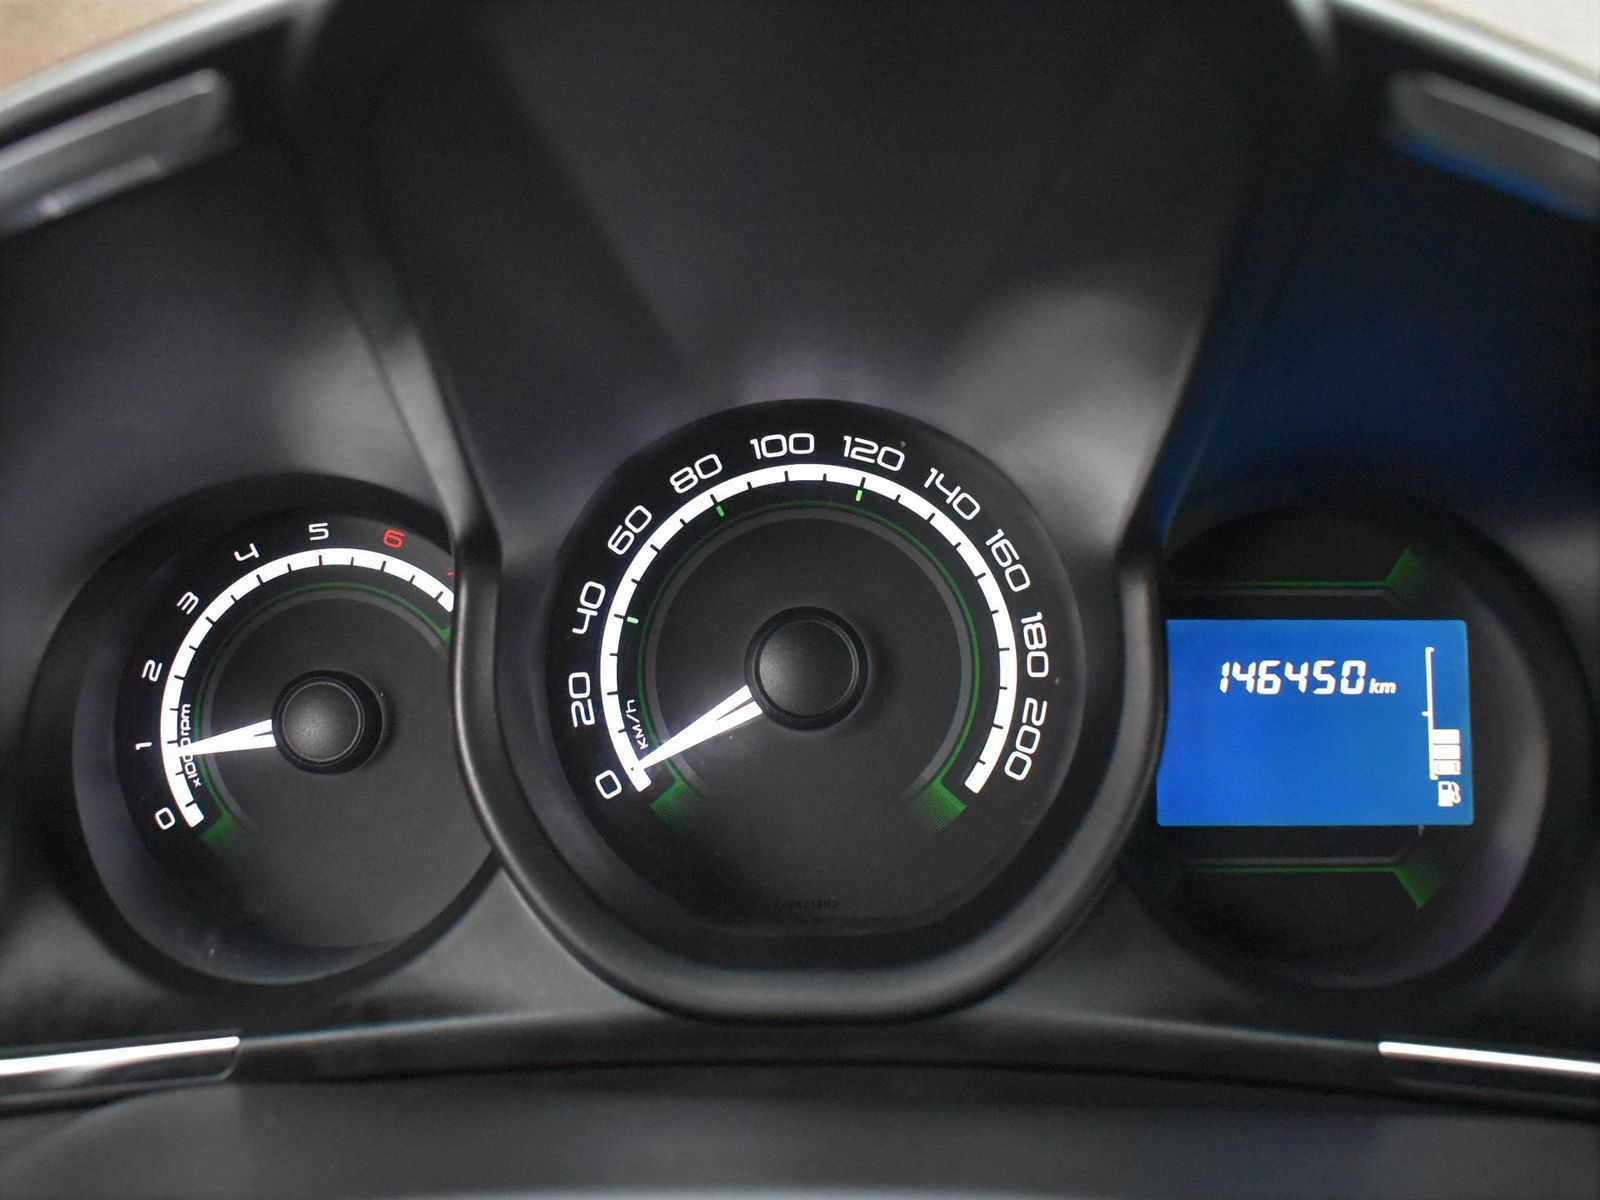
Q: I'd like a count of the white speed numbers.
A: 11